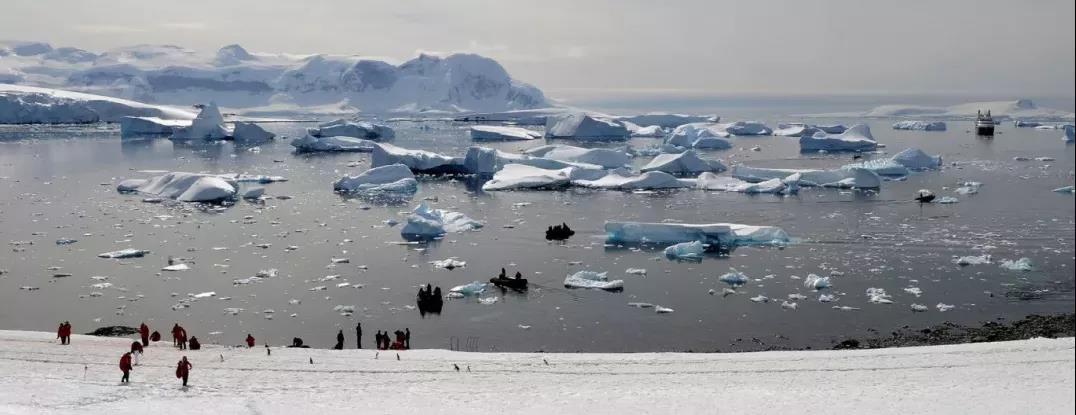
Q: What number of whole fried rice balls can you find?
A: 0